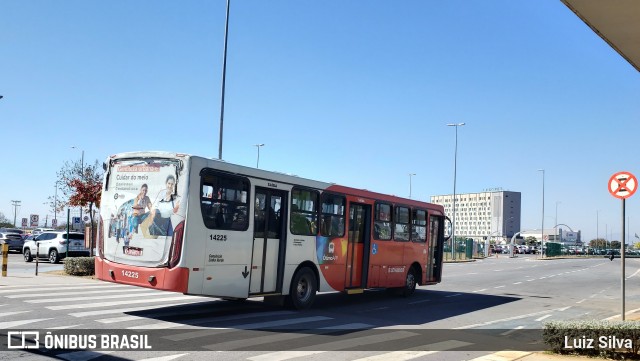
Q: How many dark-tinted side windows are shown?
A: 6